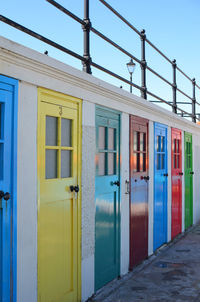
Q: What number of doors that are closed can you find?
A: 7